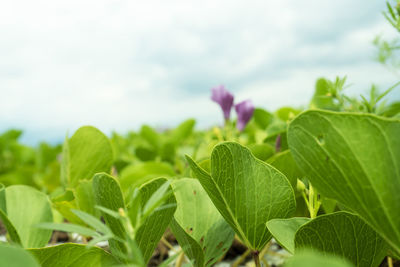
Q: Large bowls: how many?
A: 0